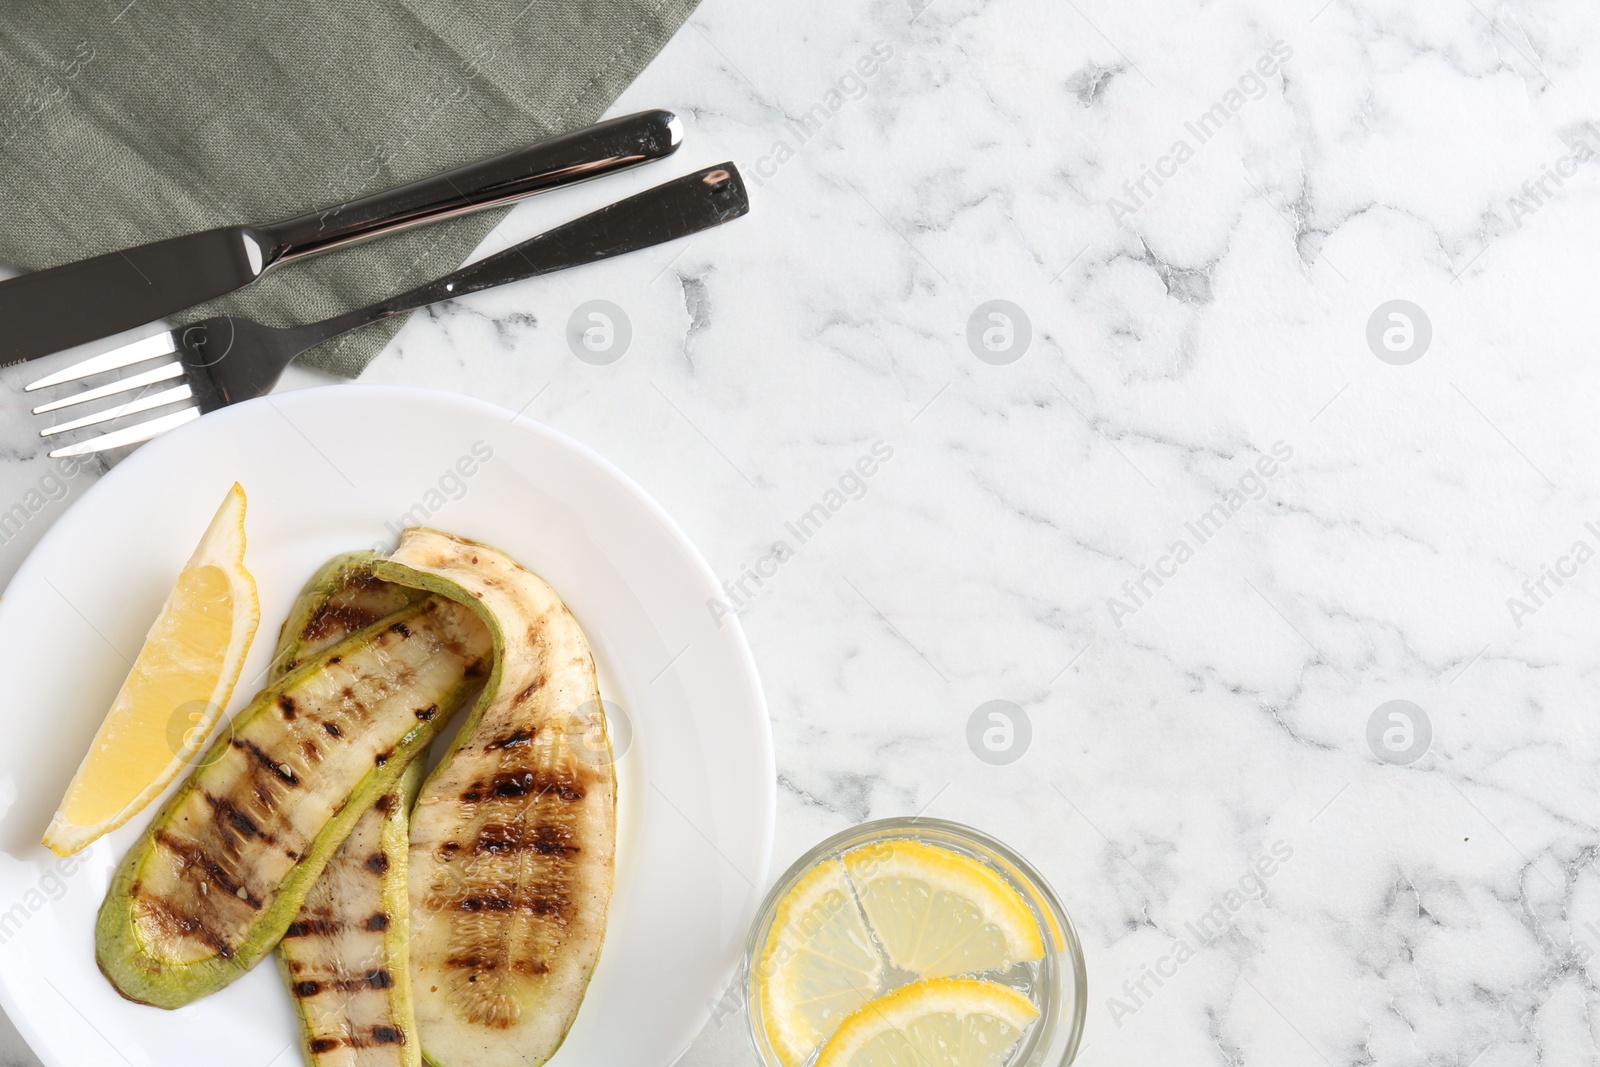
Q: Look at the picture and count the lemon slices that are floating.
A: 3